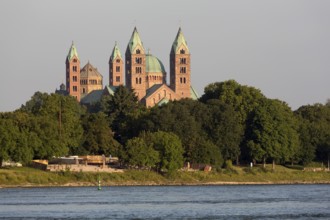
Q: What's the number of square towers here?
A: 4